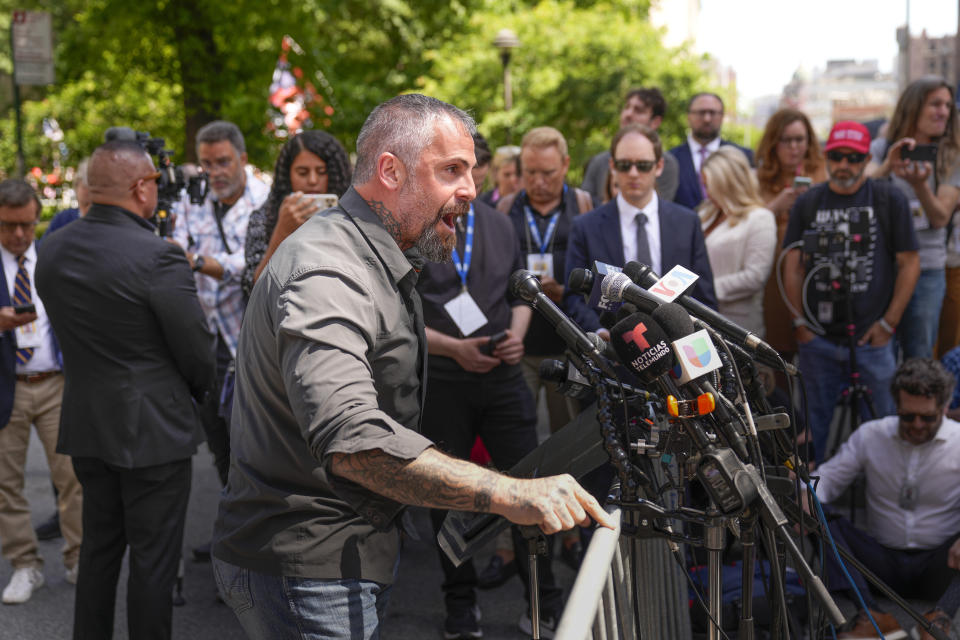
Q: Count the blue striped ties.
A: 1